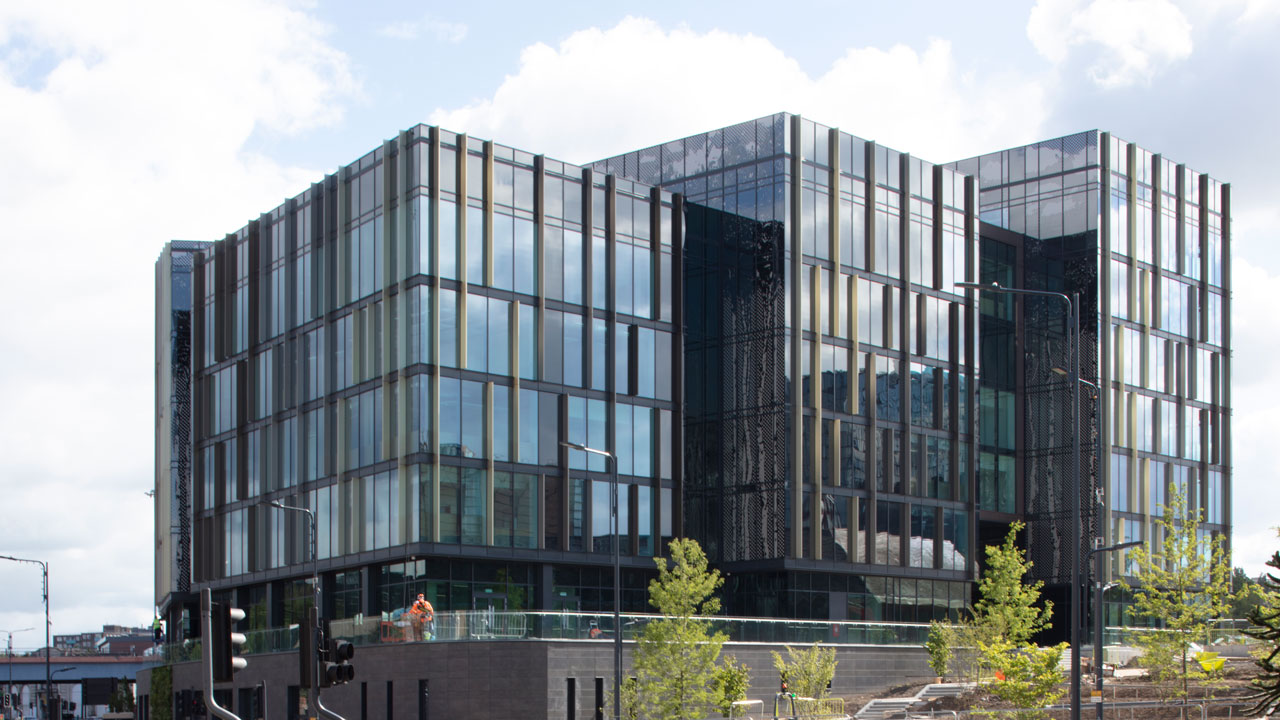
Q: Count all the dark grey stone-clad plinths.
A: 1